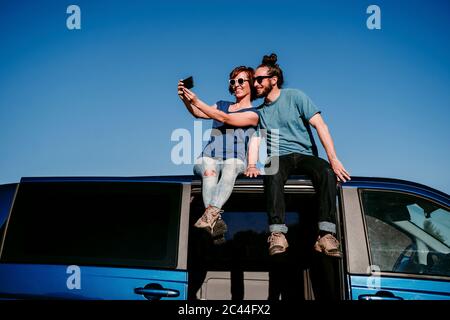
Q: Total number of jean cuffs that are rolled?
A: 2